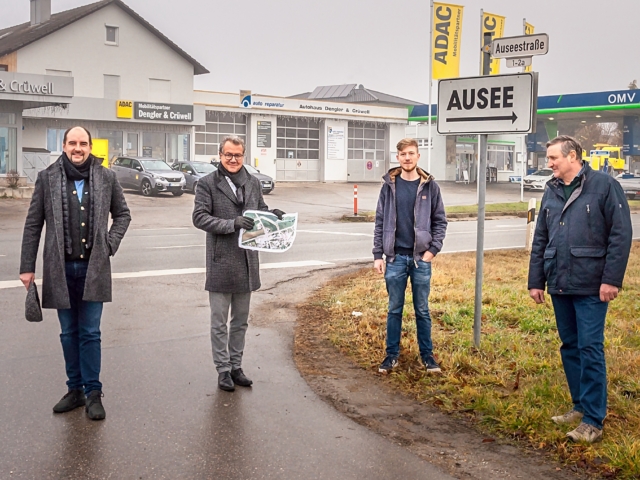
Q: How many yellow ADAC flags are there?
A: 3